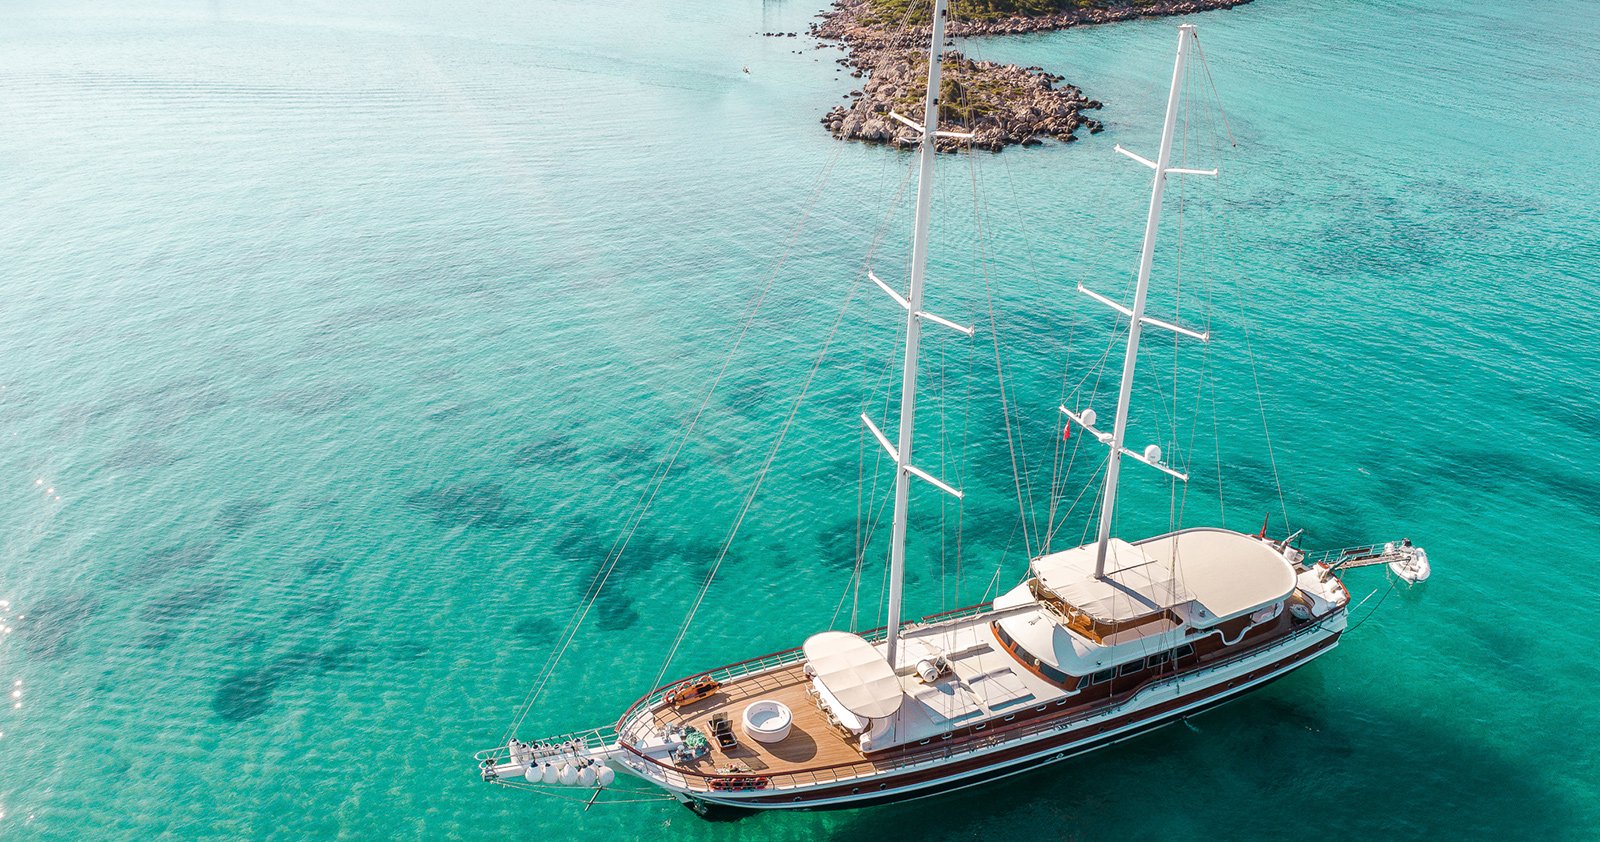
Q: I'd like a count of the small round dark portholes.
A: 11